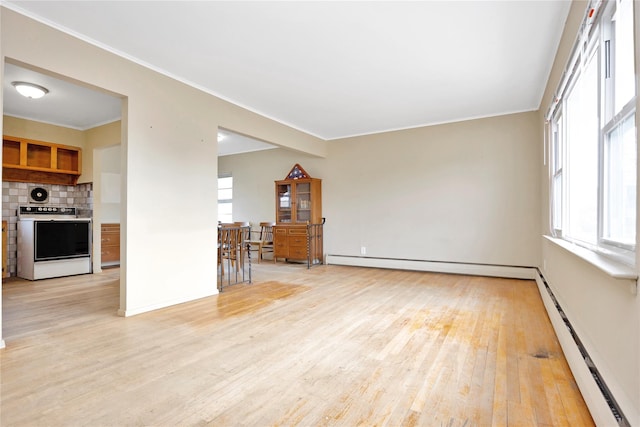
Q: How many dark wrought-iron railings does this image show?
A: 2